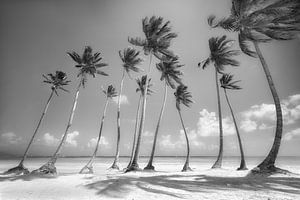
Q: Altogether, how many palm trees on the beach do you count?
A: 11